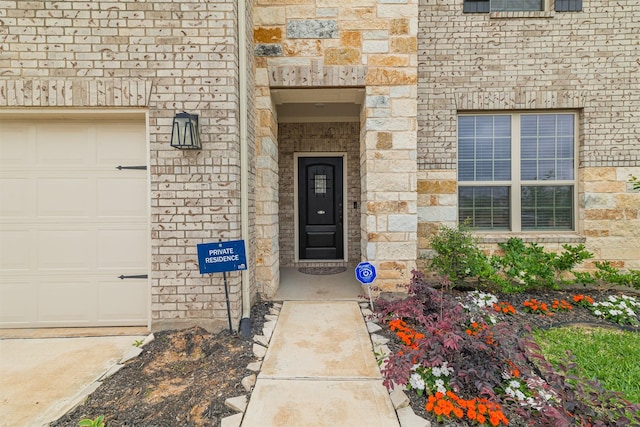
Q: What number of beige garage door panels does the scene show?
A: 12